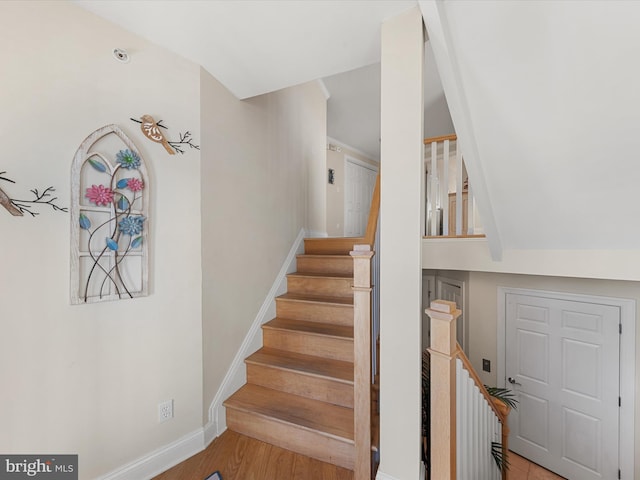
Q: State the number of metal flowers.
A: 4